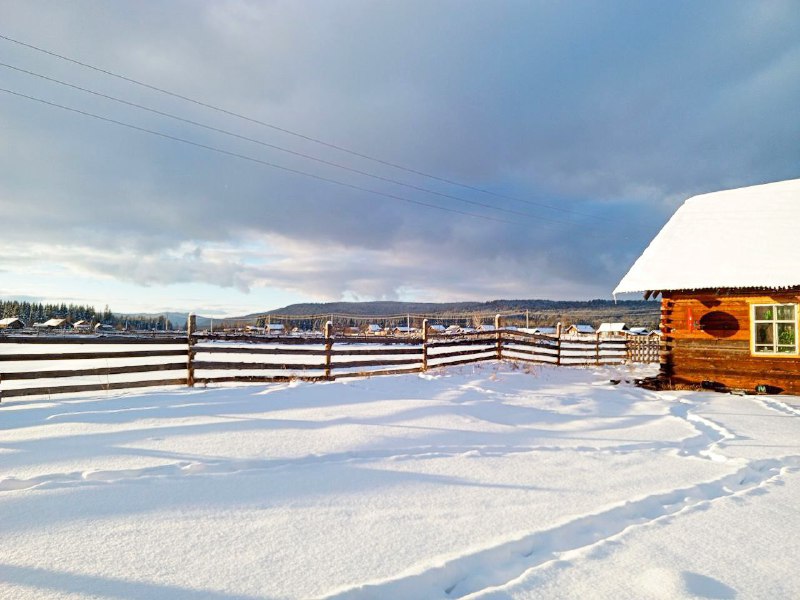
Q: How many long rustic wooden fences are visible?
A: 1